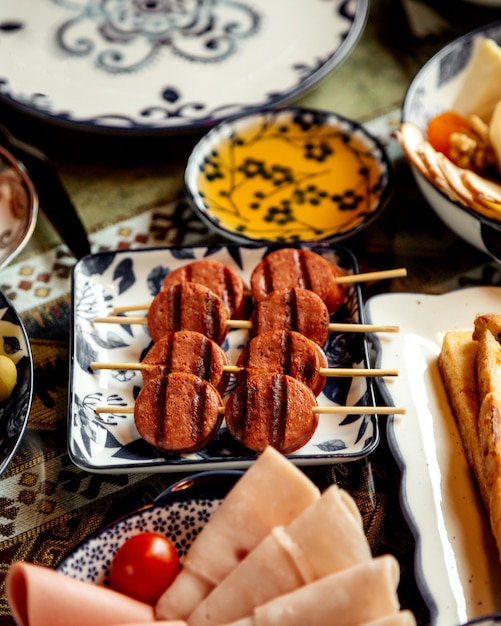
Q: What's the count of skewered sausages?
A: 8